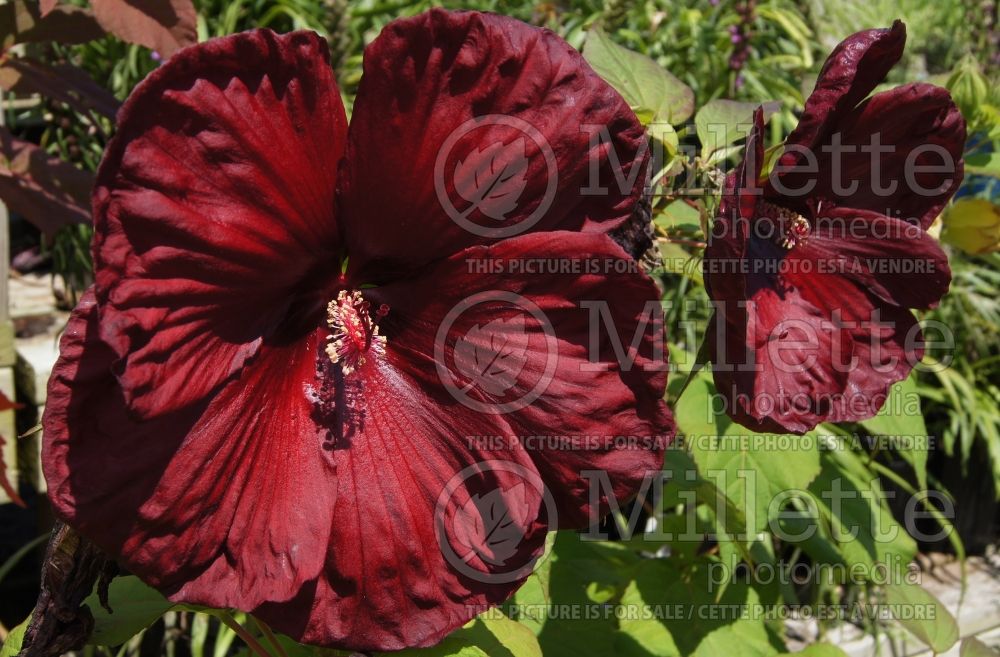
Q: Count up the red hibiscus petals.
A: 10